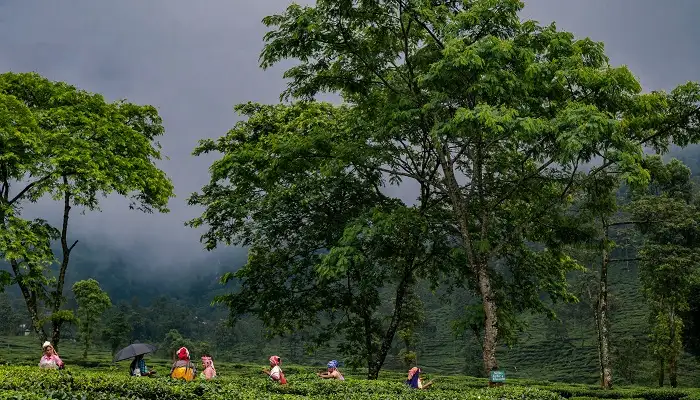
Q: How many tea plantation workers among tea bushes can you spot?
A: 7